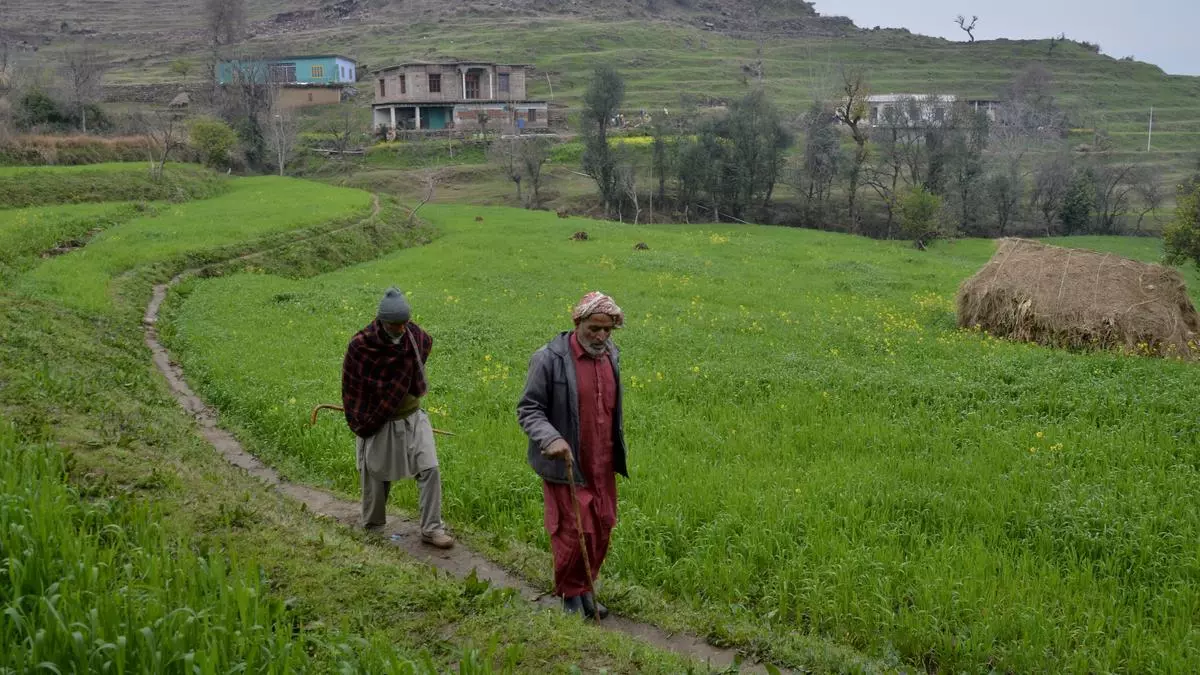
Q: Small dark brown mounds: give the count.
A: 4